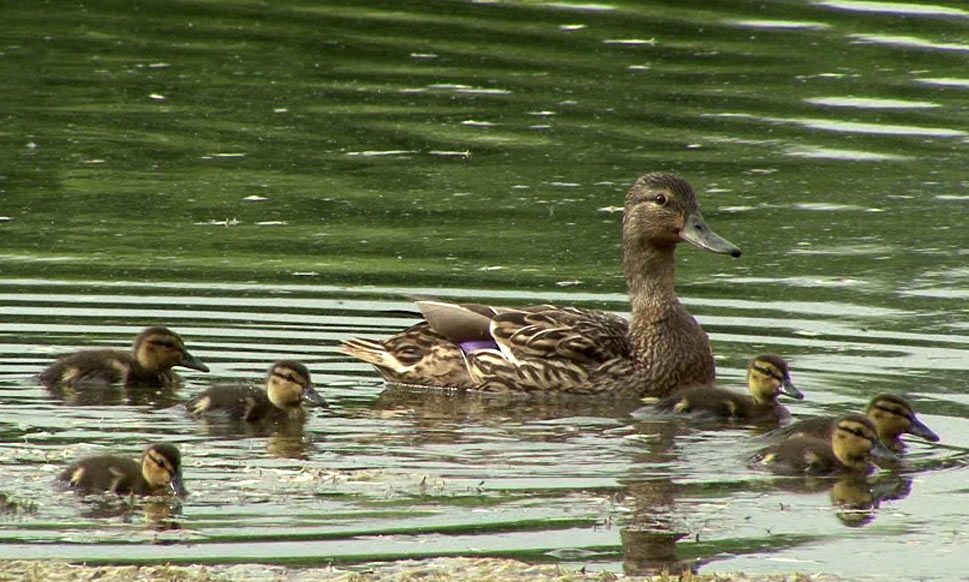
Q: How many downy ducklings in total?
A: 6